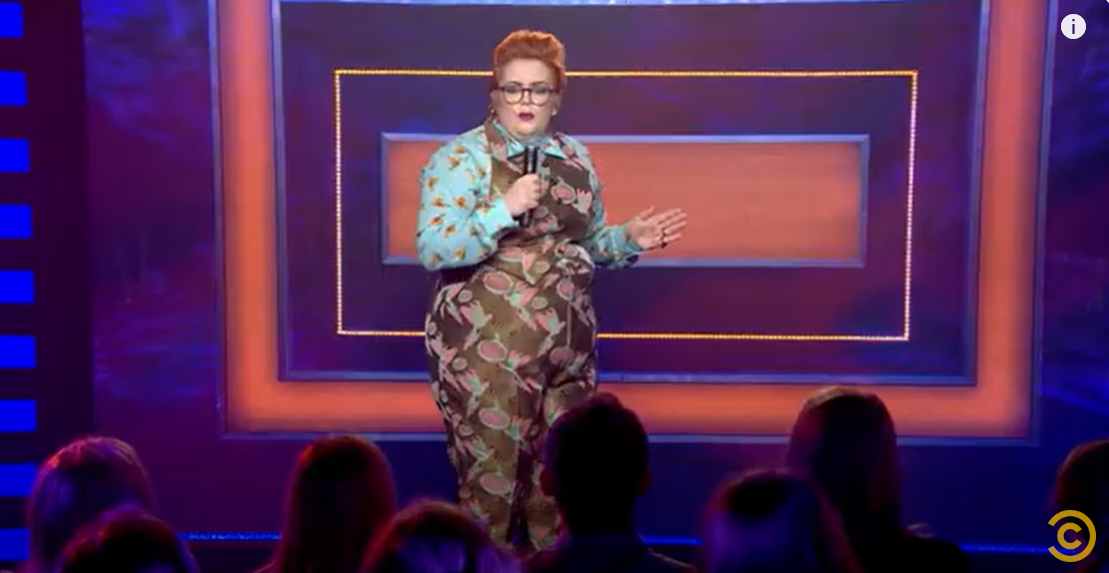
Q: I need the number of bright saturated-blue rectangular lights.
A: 9